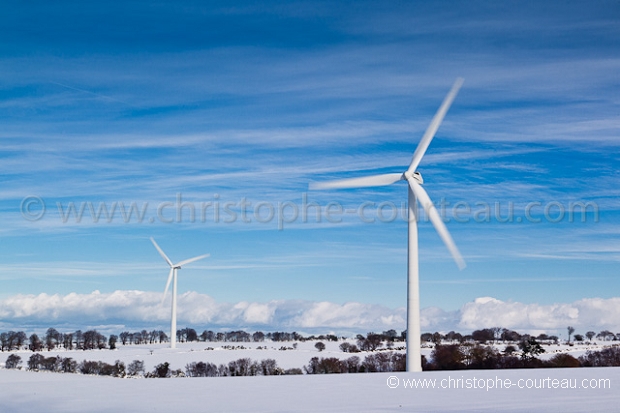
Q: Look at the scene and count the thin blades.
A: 6